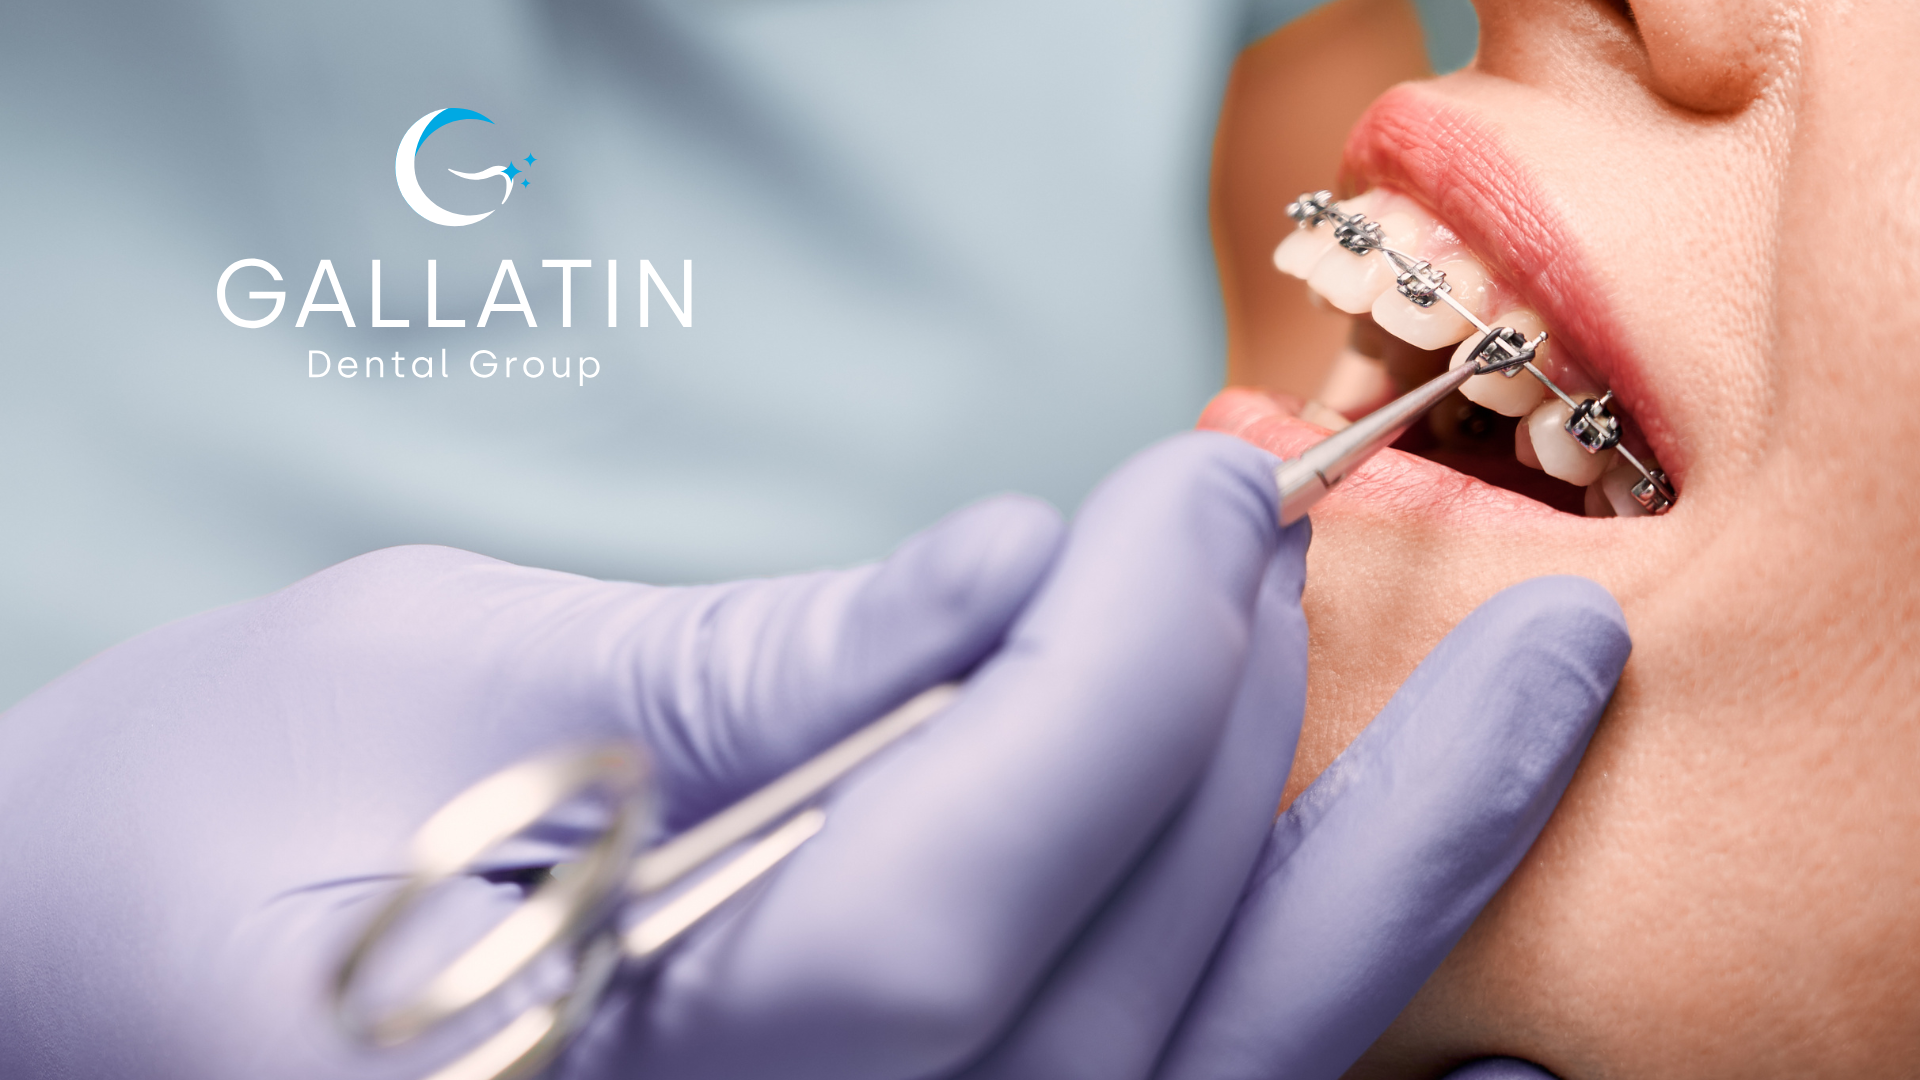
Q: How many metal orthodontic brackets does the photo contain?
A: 6